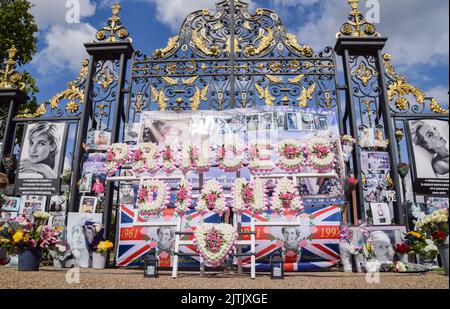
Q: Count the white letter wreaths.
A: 13